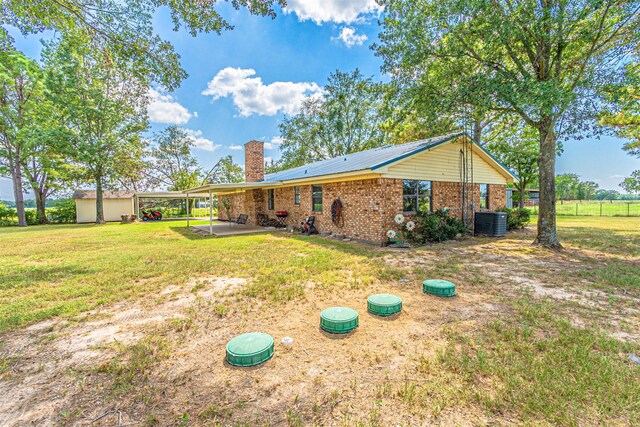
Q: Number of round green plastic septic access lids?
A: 4